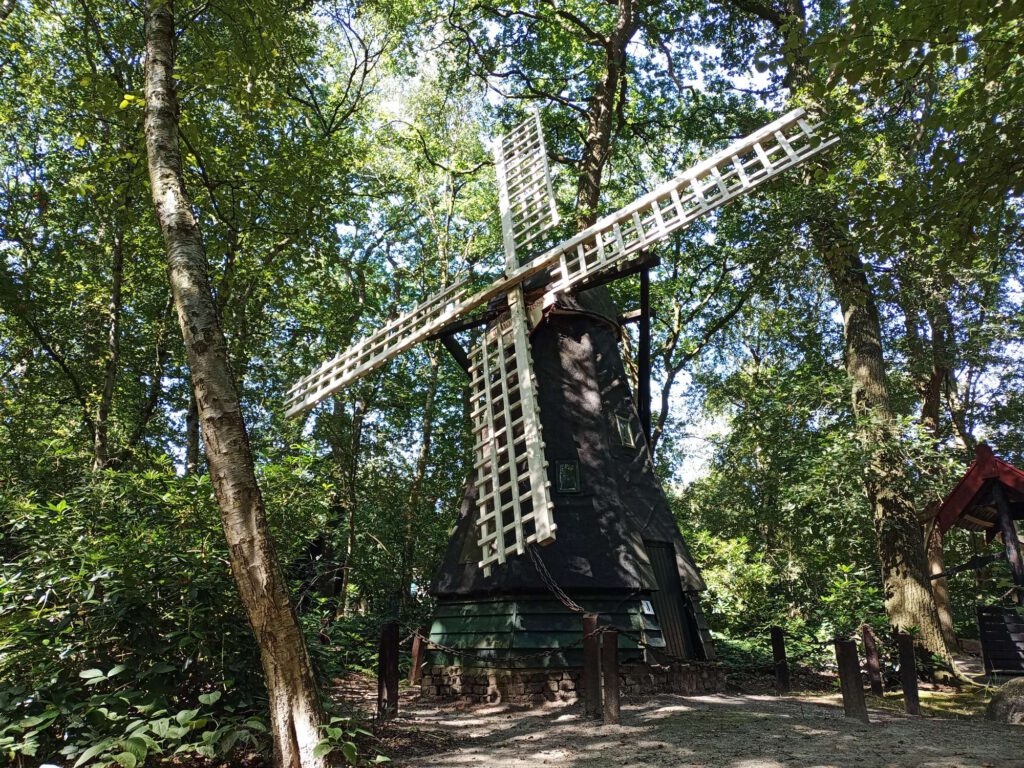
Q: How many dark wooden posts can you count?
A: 8